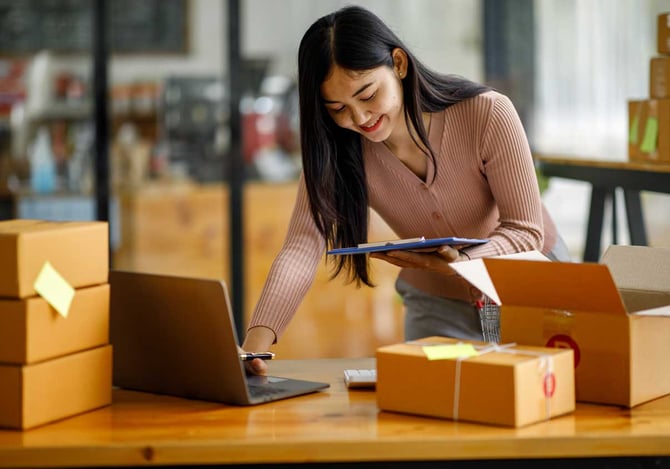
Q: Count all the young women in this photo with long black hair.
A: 1